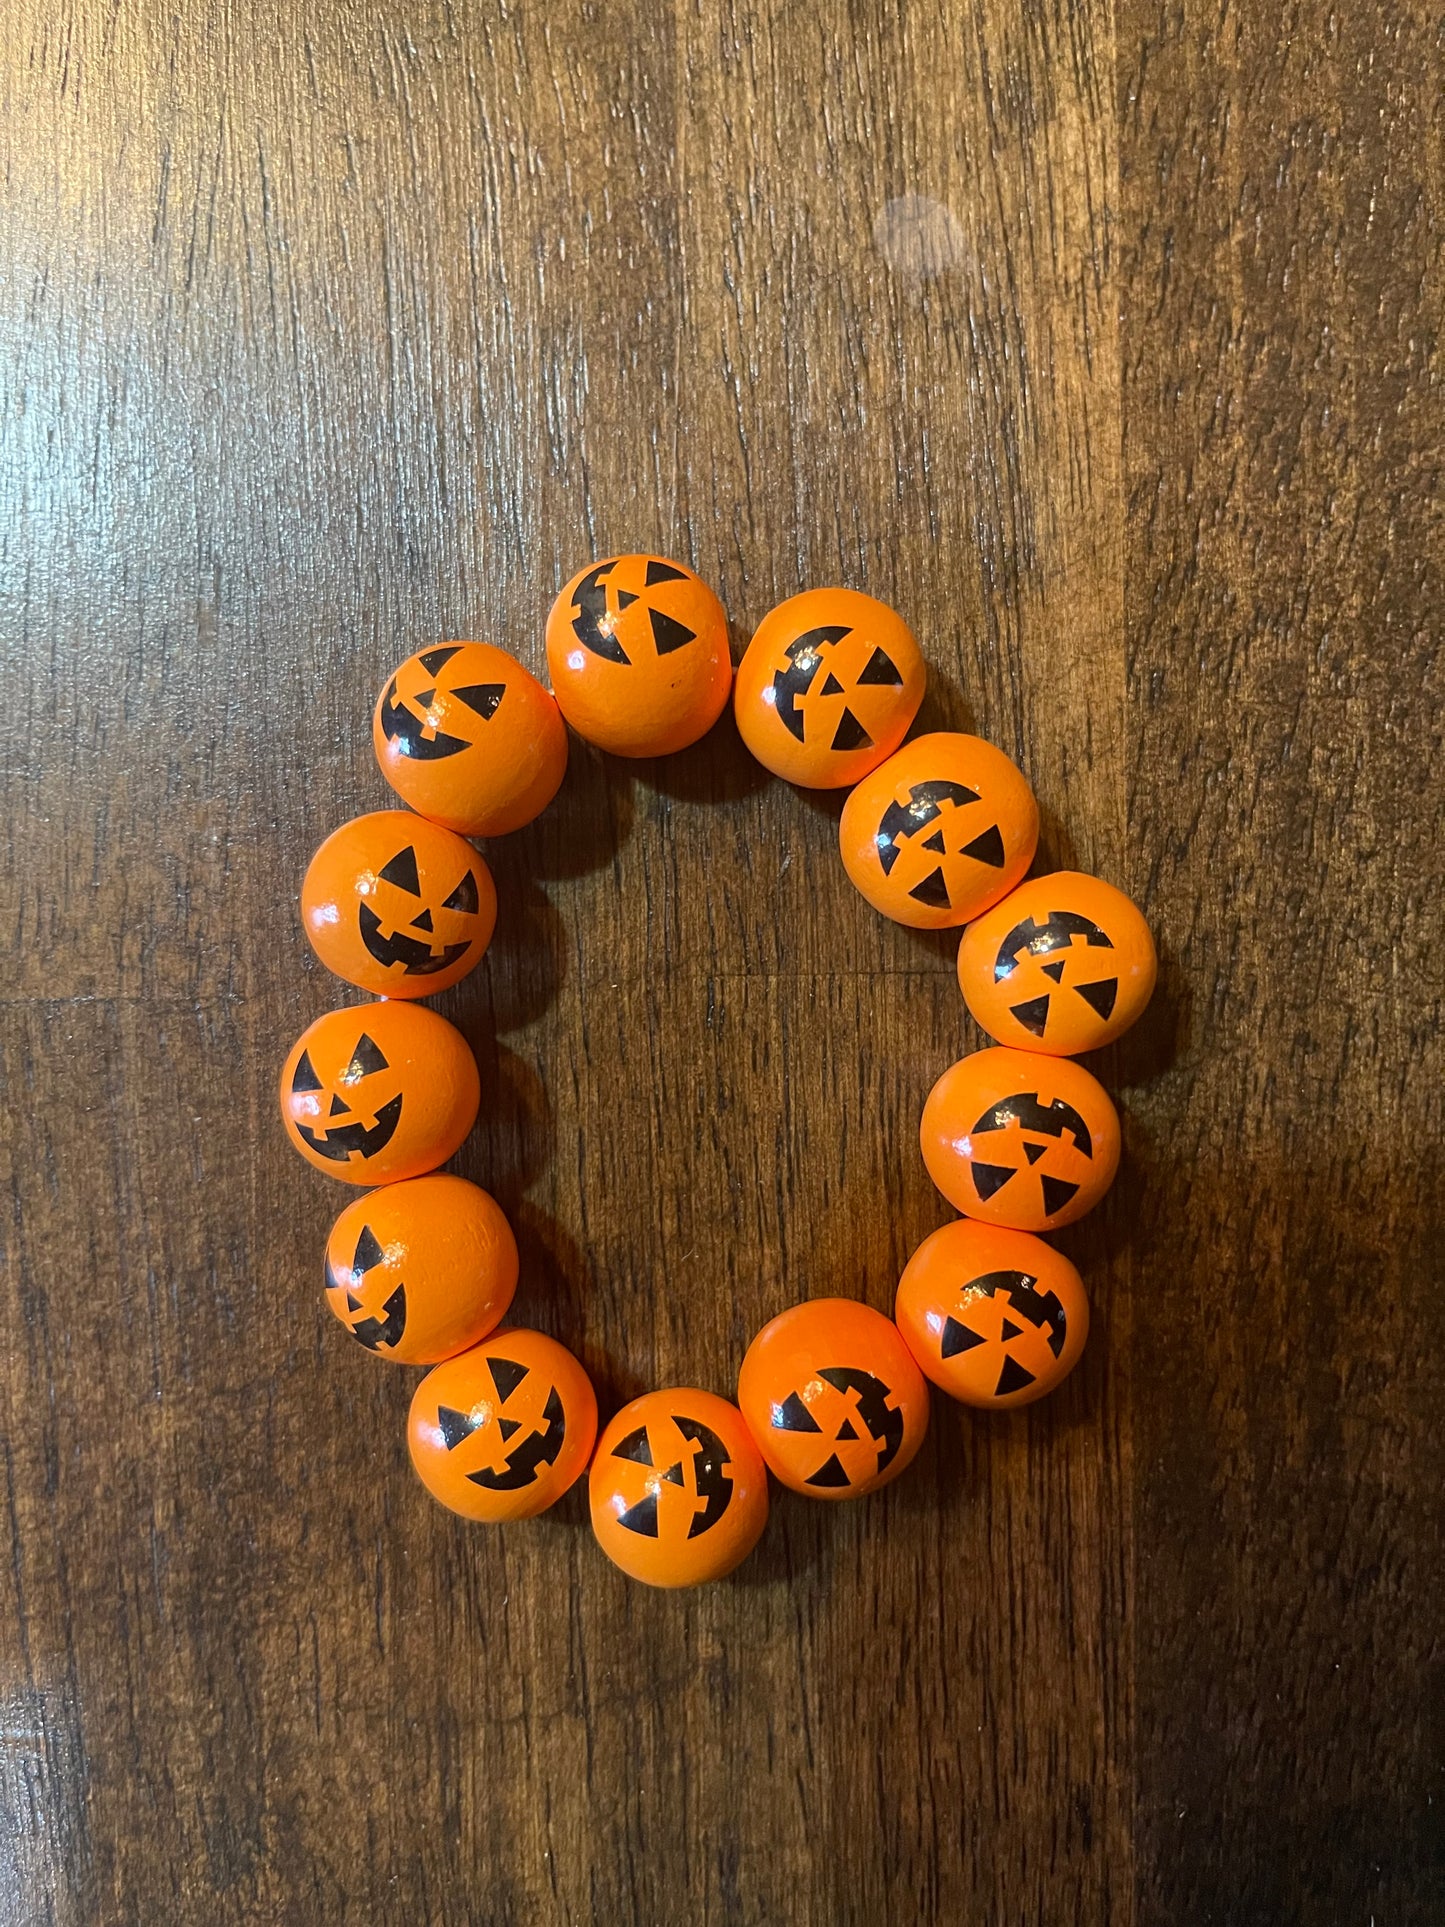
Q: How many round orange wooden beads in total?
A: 13